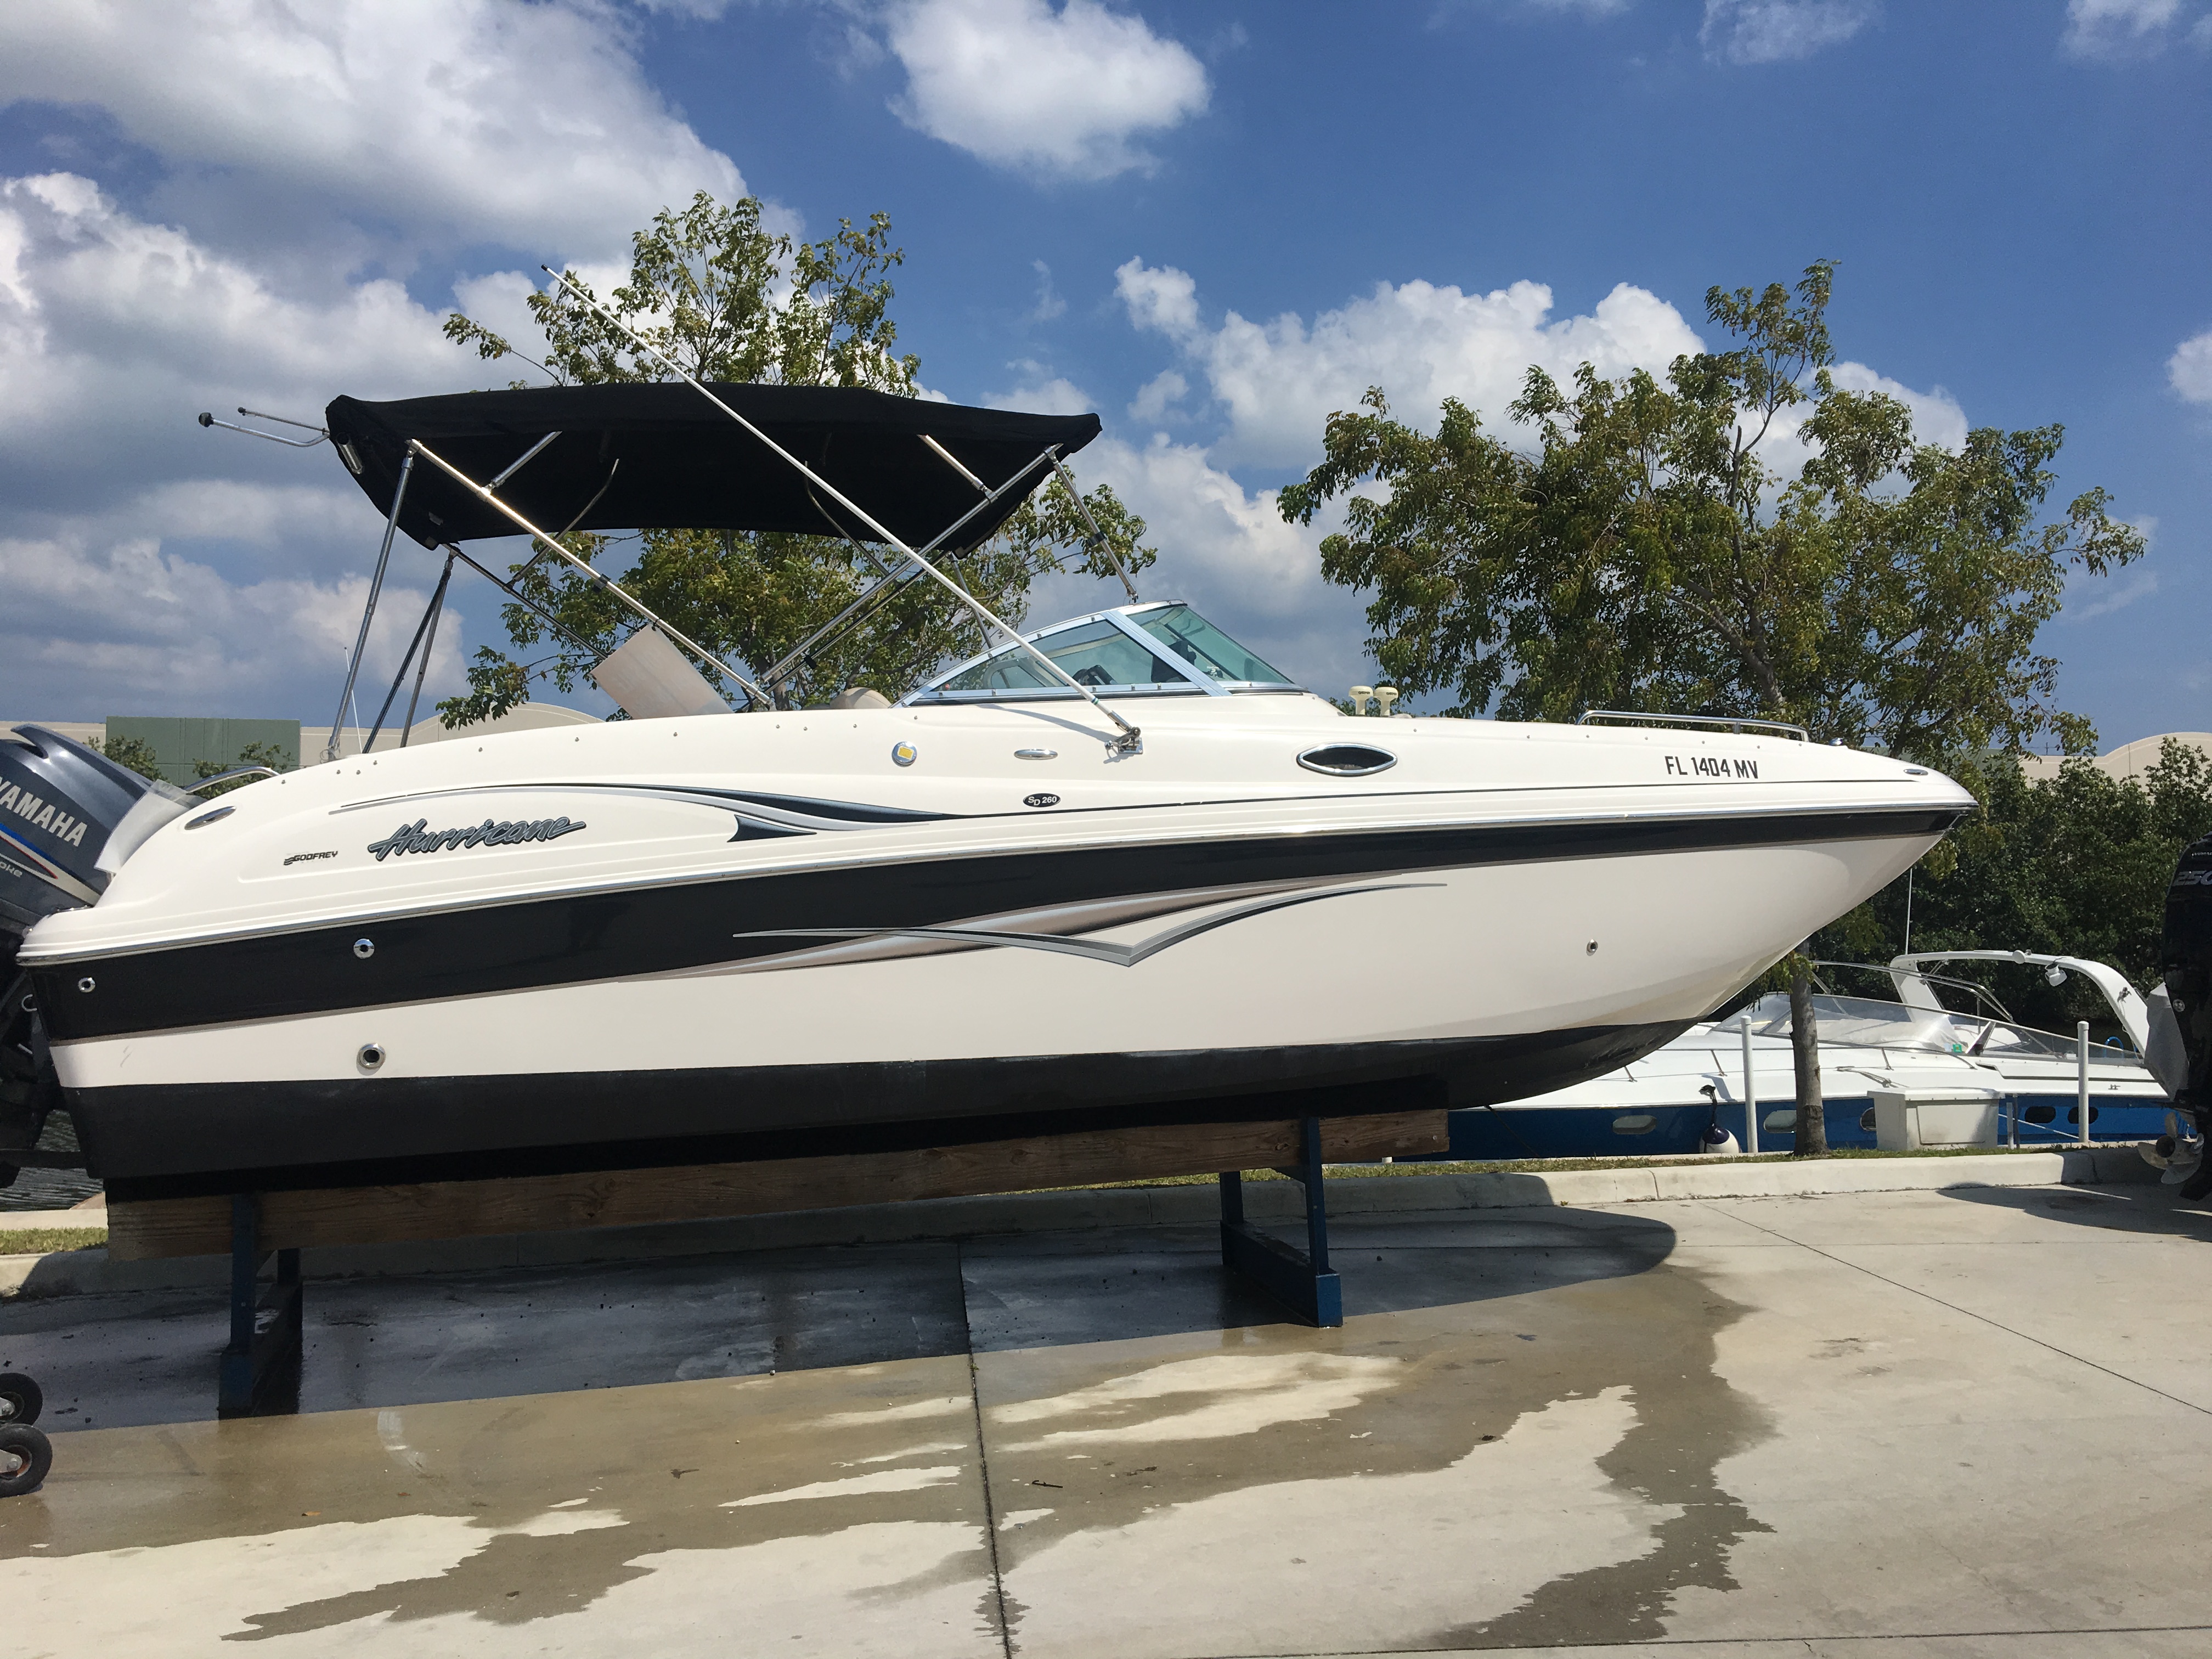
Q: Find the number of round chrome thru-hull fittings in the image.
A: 4